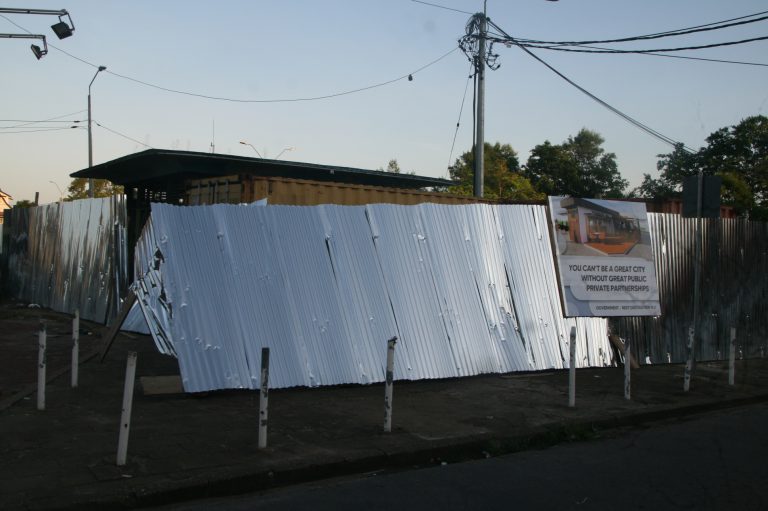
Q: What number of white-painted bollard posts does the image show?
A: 9